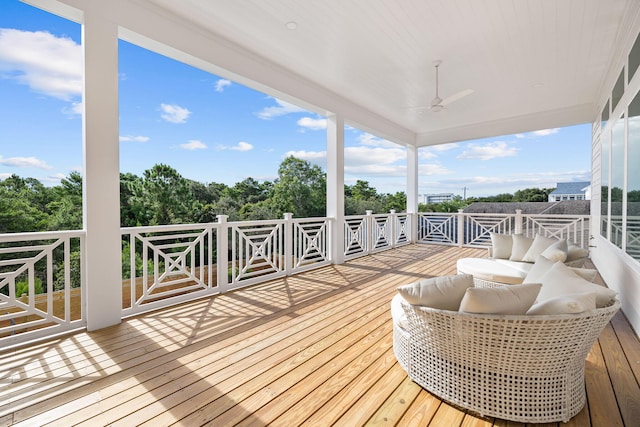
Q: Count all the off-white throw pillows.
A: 10